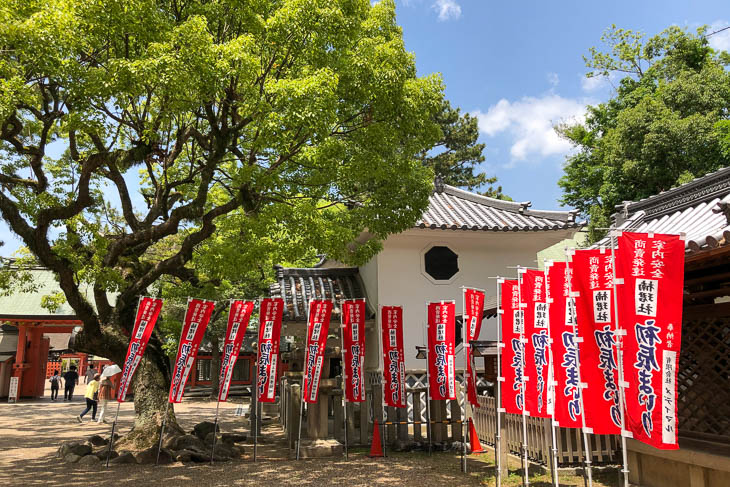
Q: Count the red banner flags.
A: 14